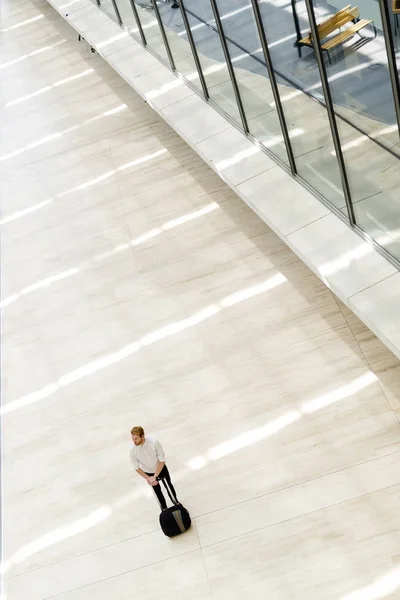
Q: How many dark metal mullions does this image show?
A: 9